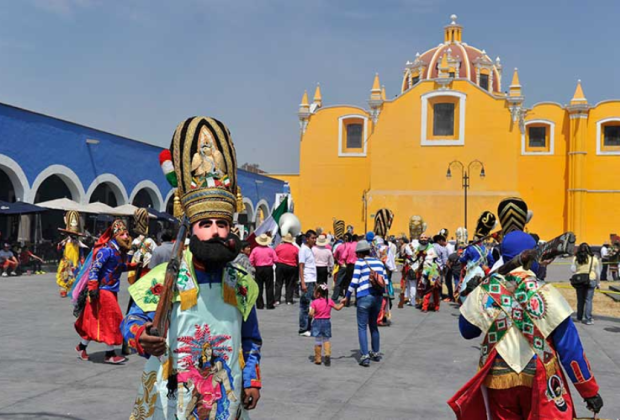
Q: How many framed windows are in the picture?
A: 4